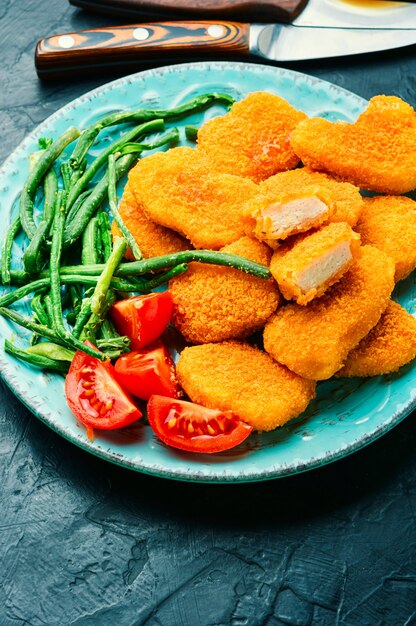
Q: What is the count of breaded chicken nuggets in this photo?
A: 11